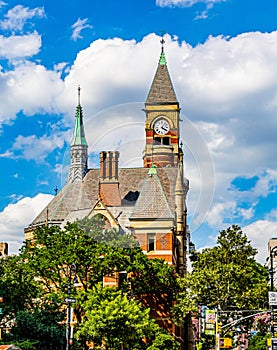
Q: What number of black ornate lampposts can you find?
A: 2